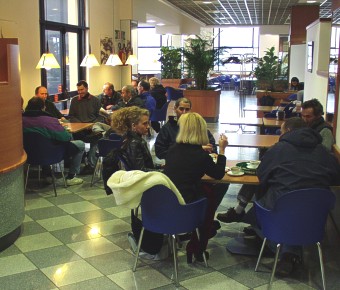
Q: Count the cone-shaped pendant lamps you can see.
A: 4